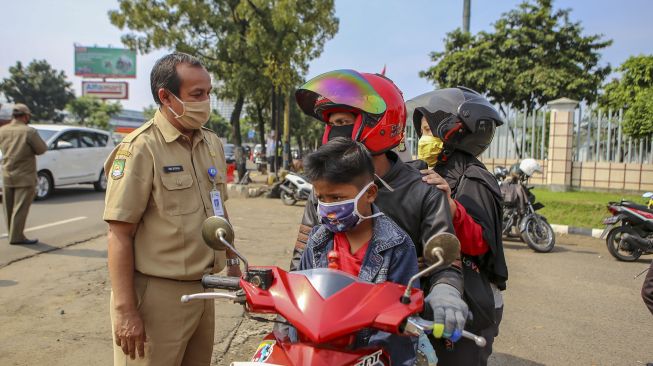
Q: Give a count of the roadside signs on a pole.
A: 2